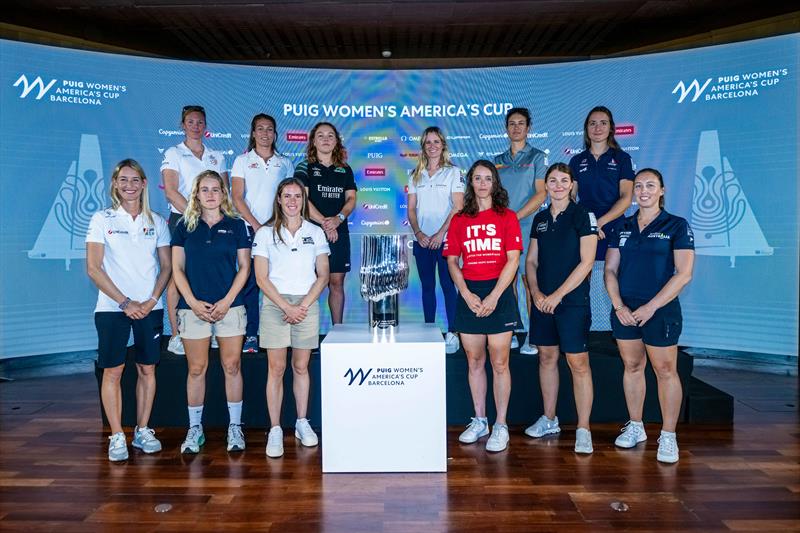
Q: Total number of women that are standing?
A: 12